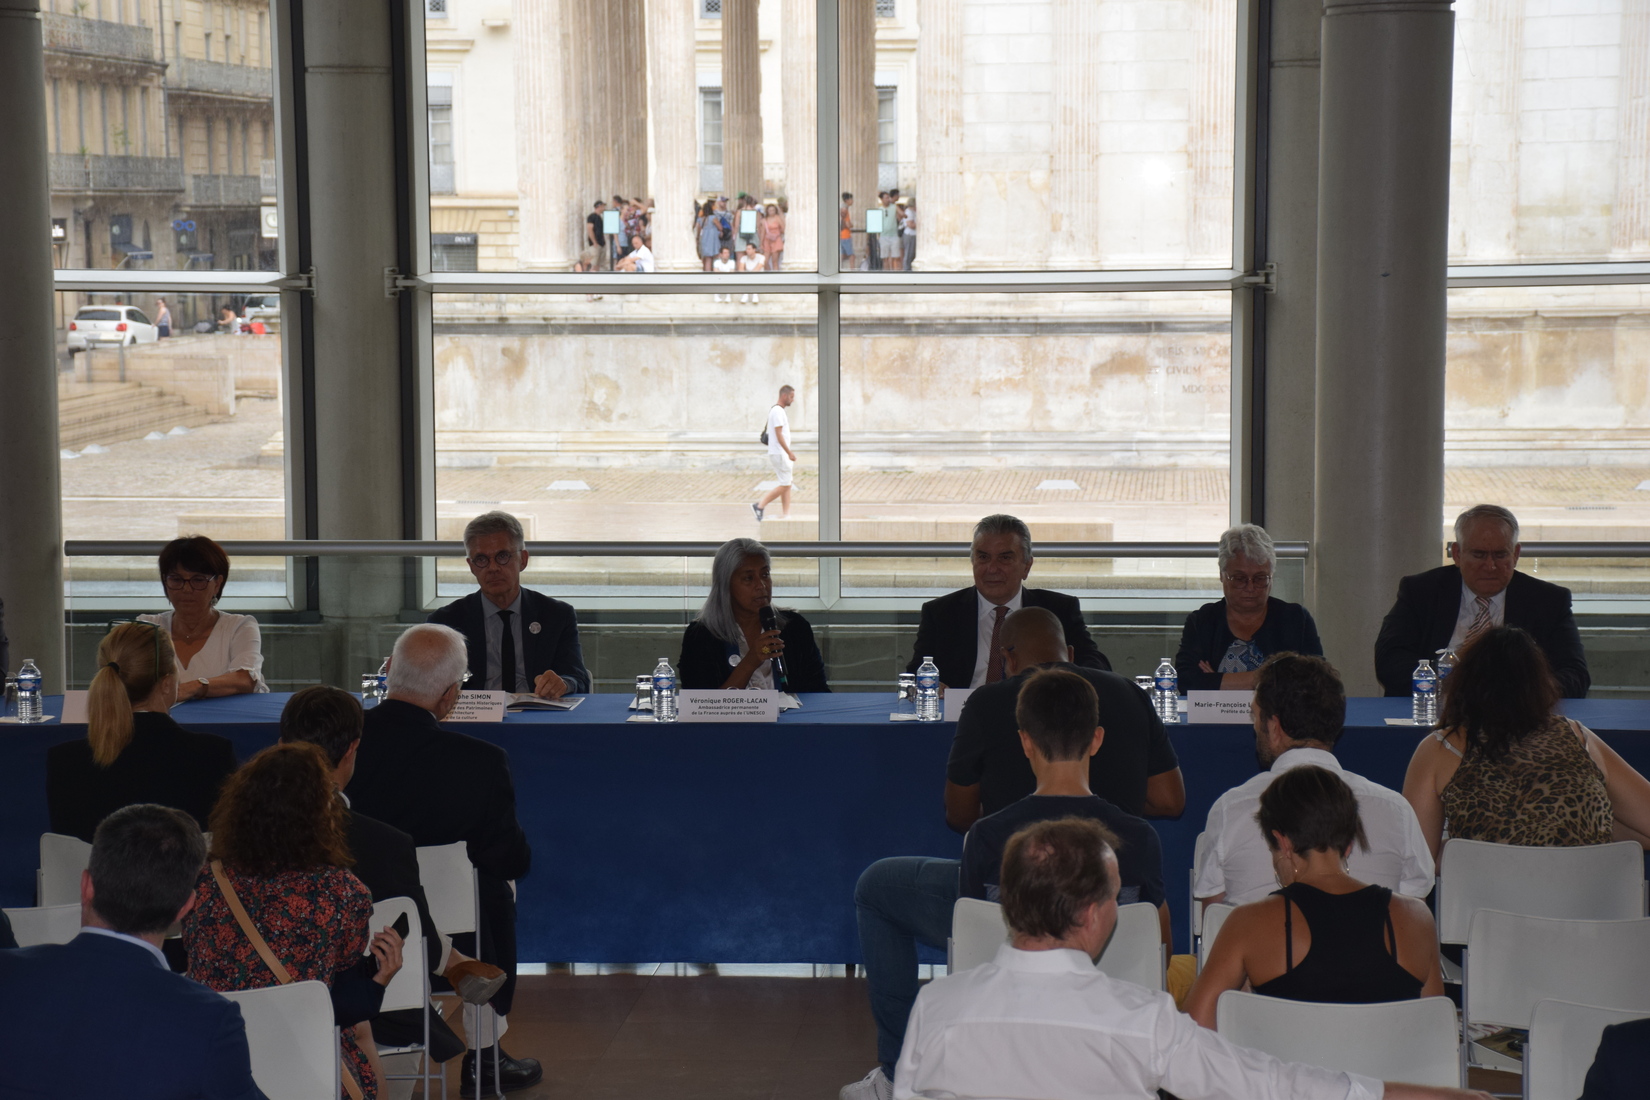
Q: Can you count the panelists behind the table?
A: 6